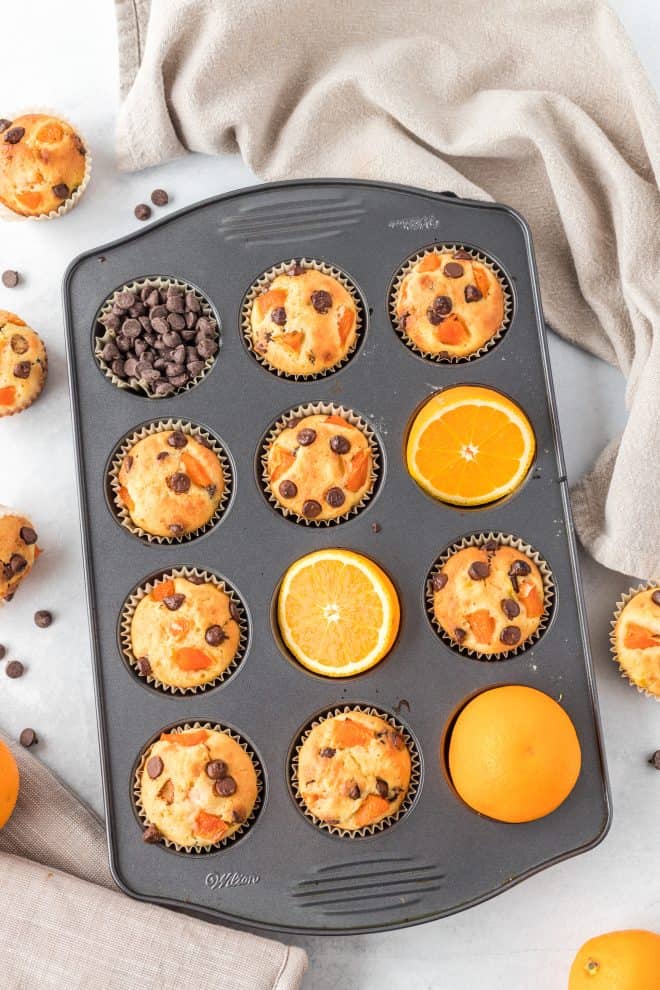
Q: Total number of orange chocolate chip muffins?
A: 12